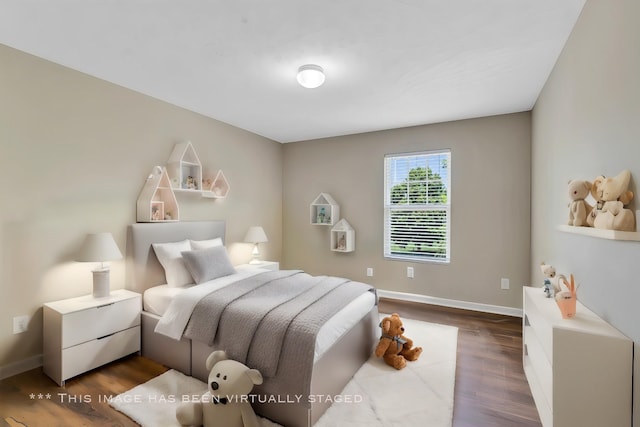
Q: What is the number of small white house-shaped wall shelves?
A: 5